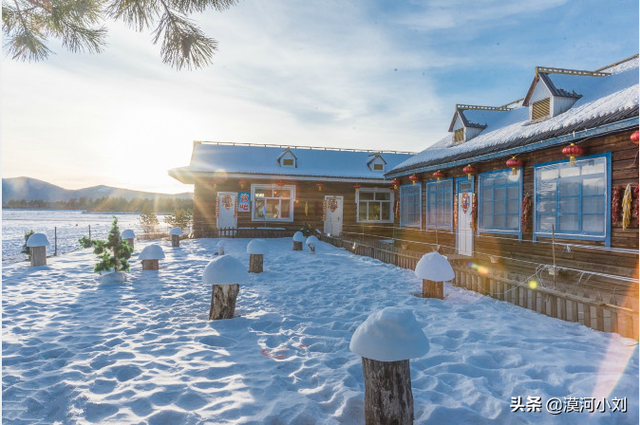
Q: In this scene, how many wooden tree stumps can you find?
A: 11